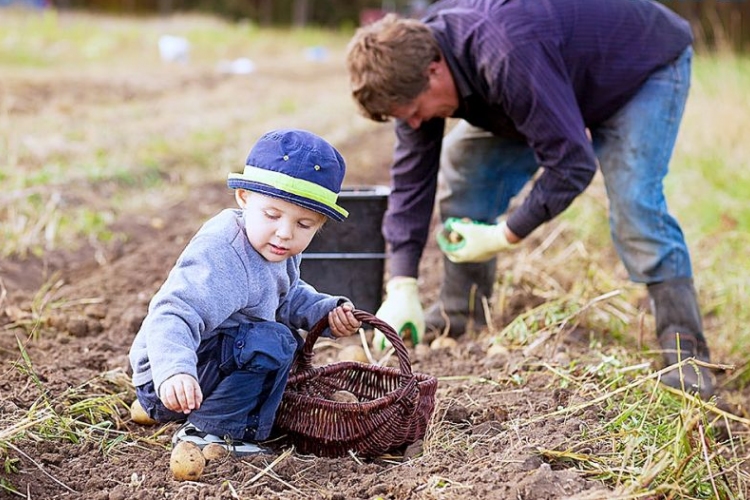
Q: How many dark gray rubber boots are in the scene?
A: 2